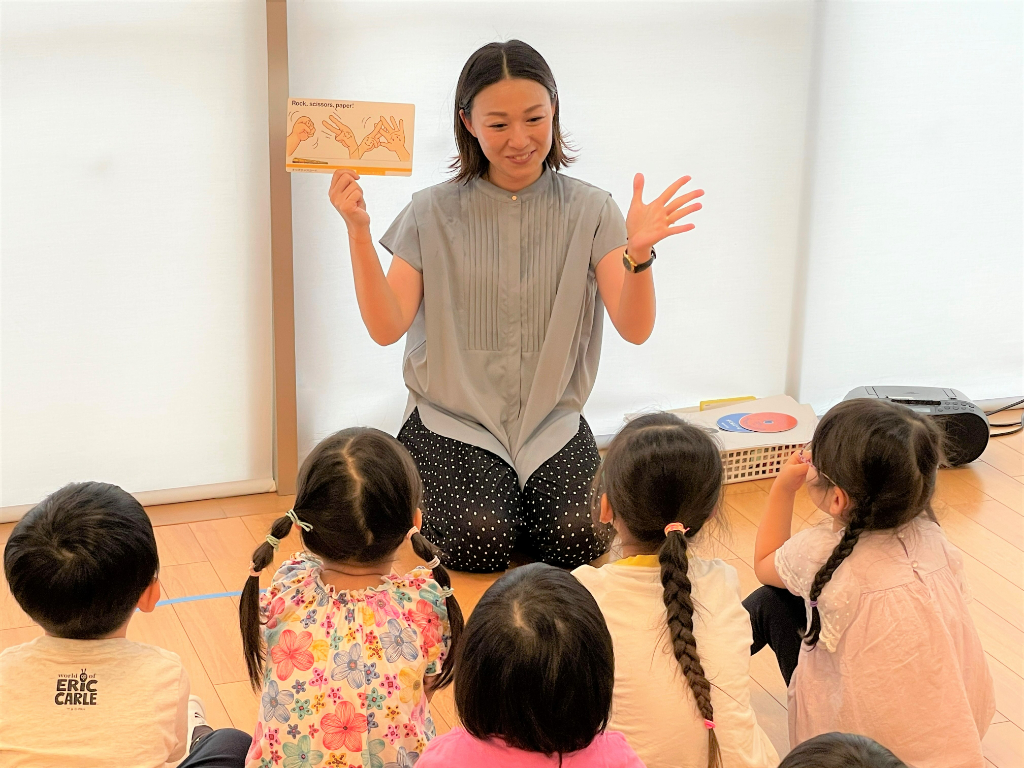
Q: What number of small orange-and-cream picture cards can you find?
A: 1